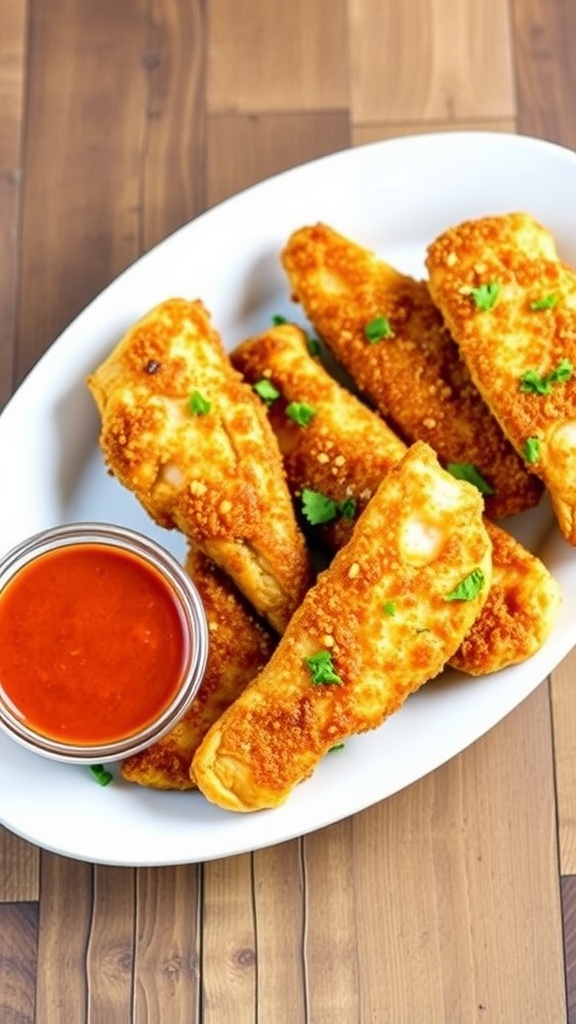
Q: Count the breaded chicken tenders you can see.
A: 6